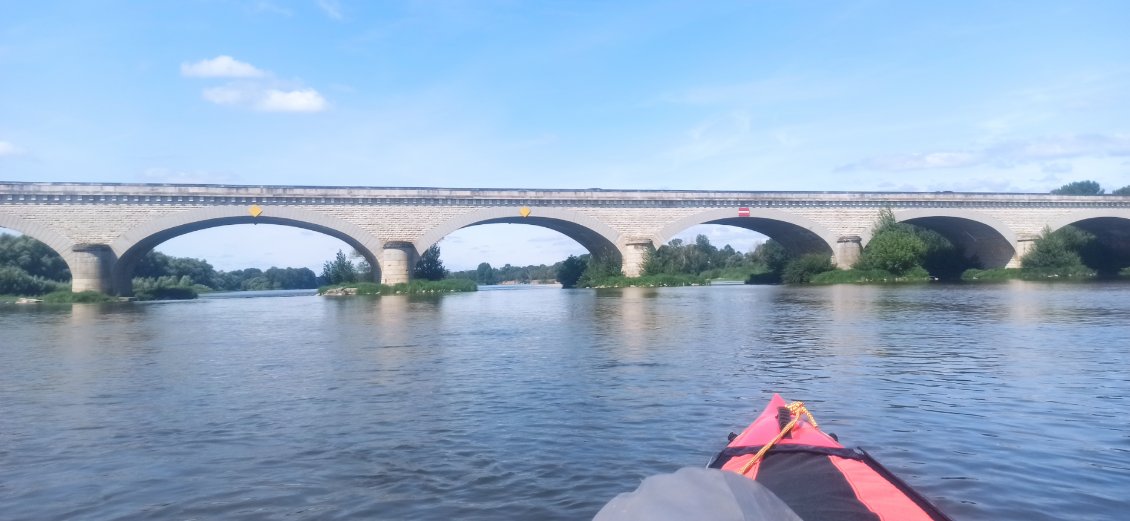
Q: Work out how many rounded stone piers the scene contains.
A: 5